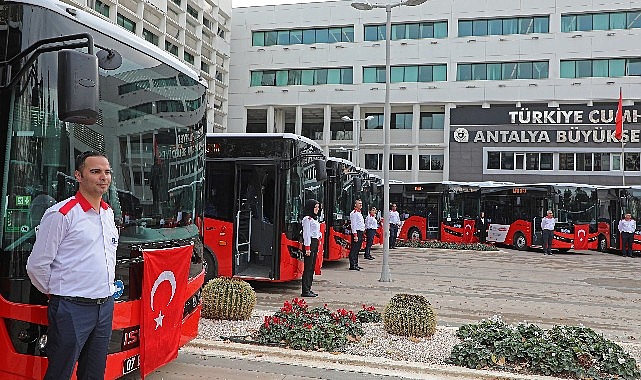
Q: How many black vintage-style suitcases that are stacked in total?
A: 0